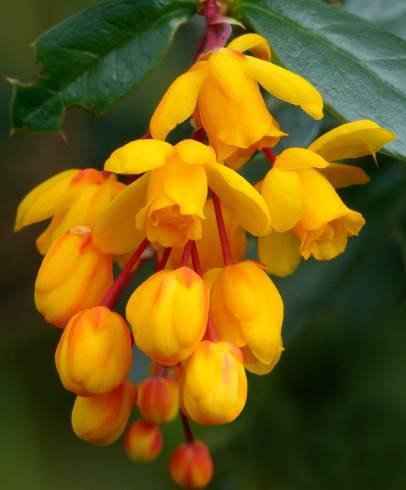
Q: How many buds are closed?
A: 8